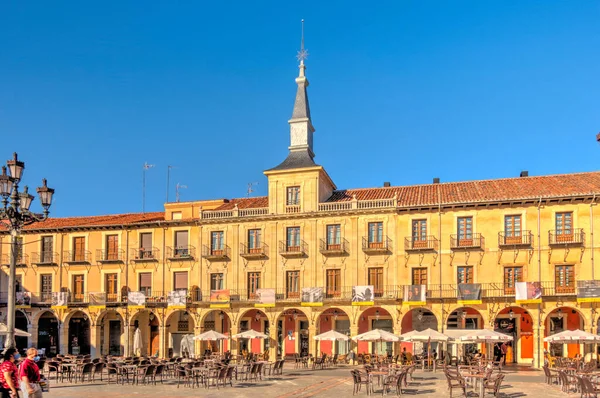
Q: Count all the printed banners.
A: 13